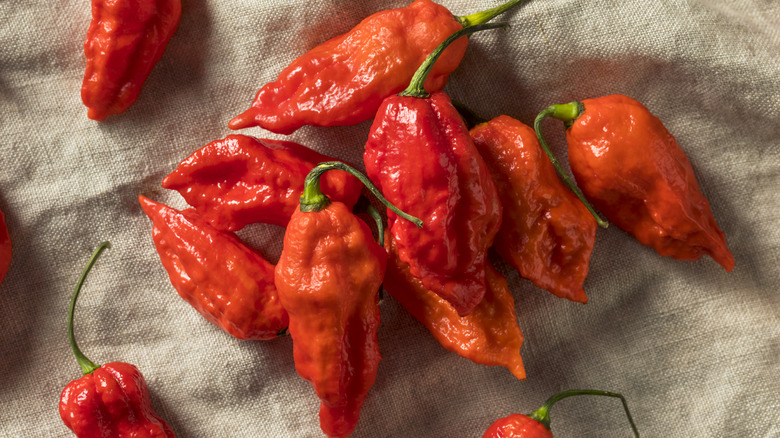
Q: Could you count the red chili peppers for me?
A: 12